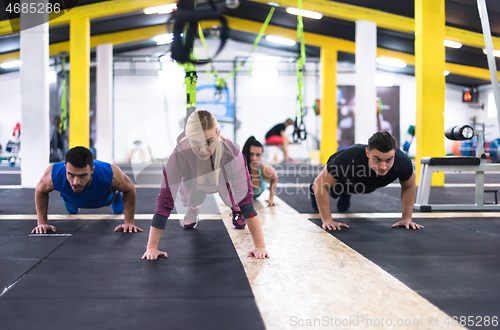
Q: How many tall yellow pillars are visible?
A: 3